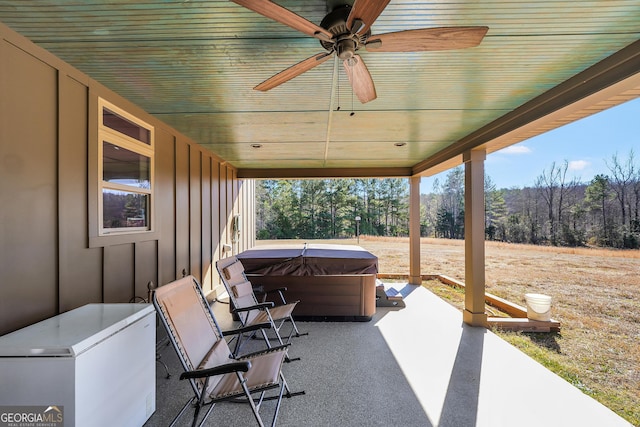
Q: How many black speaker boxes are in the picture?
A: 0